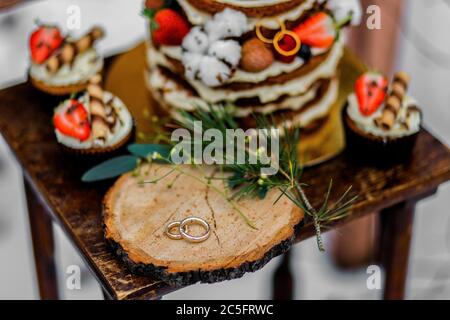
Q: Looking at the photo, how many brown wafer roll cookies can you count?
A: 3